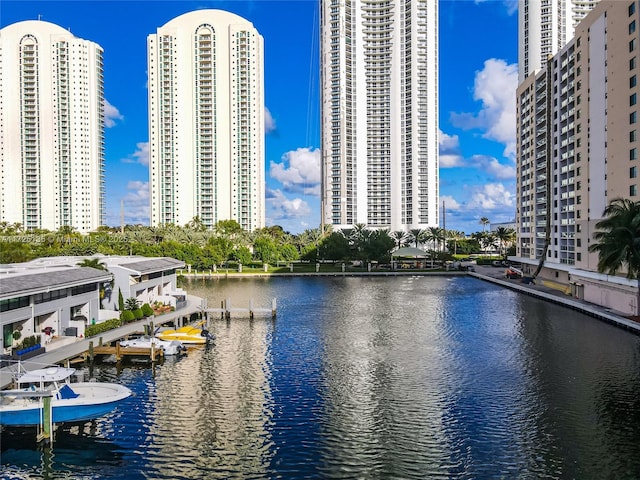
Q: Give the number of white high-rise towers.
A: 4